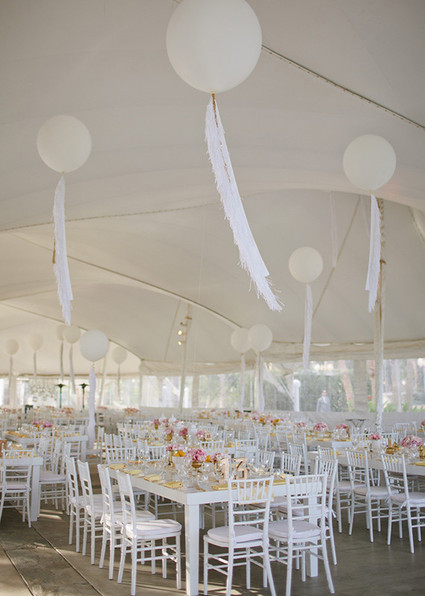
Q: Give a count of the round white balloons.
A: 12